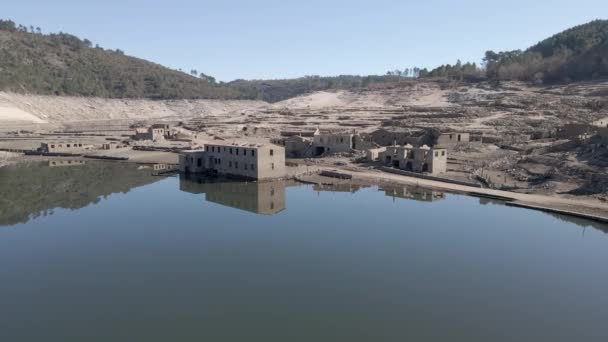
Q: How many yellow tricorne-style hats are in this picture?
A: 0